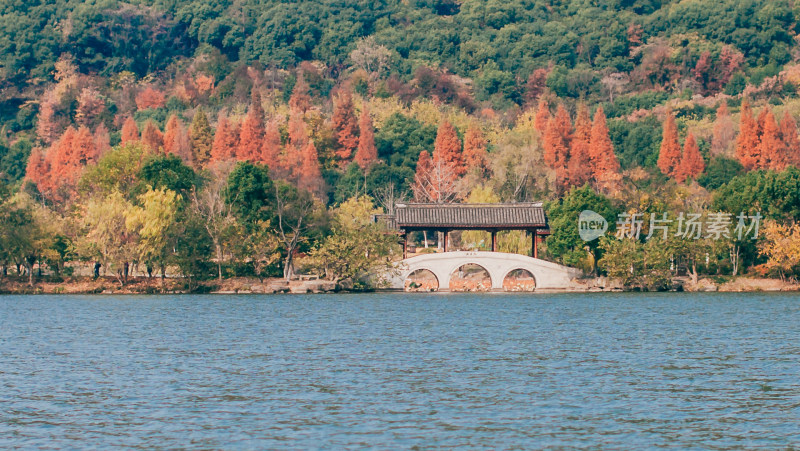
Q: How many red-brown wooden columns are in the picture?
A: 4